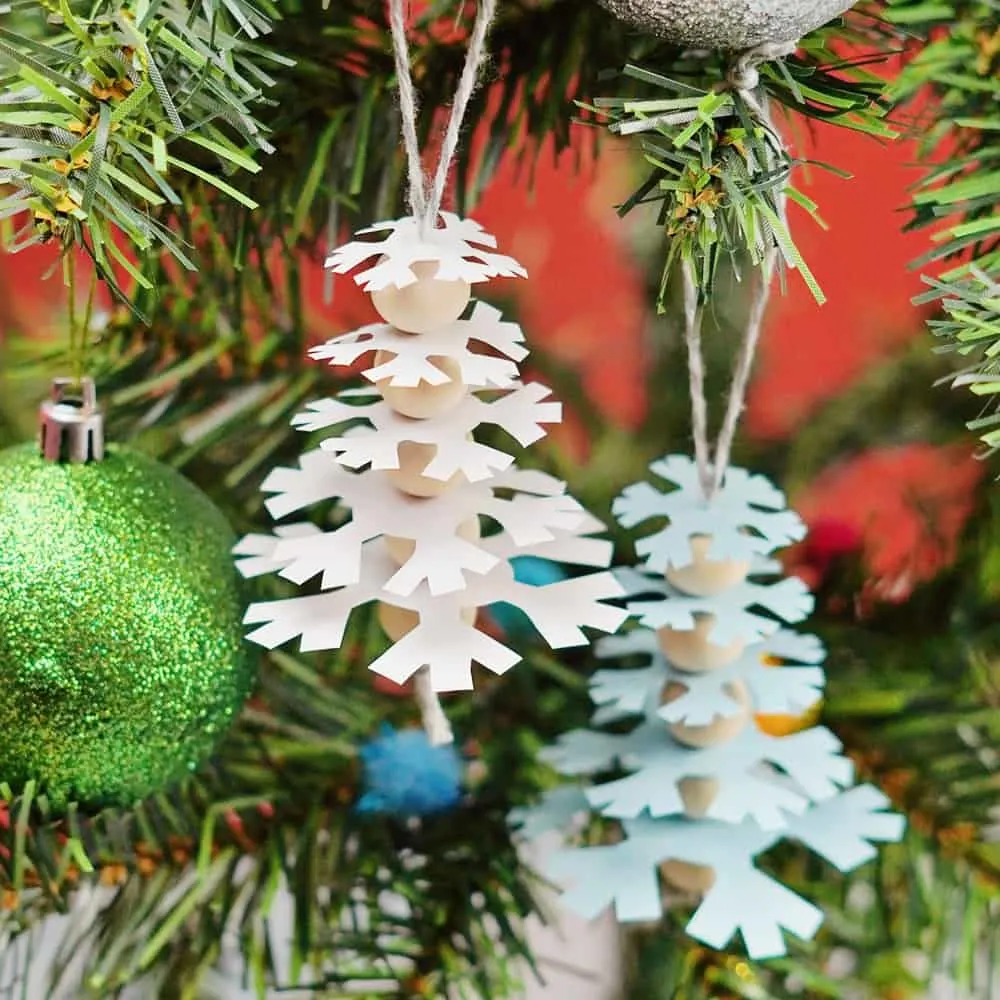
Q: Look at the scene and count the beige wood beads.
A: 10